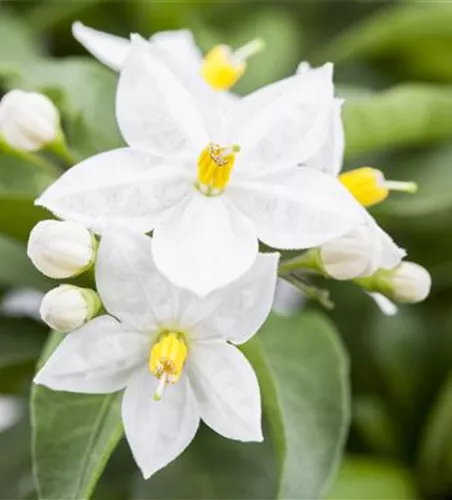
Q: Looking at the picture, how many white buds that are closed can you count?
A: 5